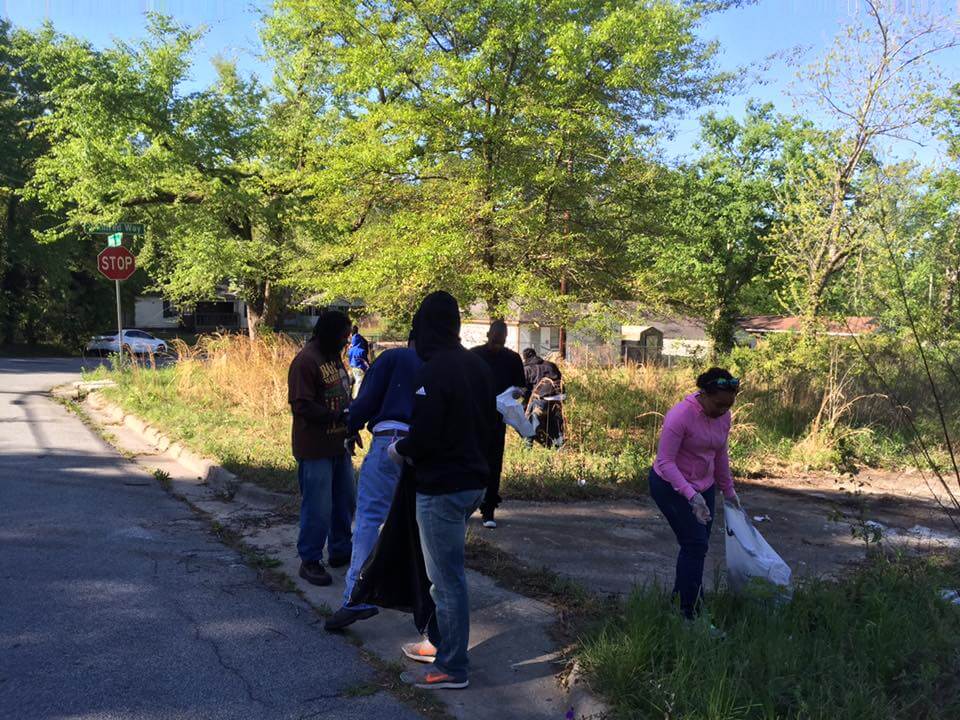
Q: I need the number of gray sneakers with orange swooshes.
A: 2